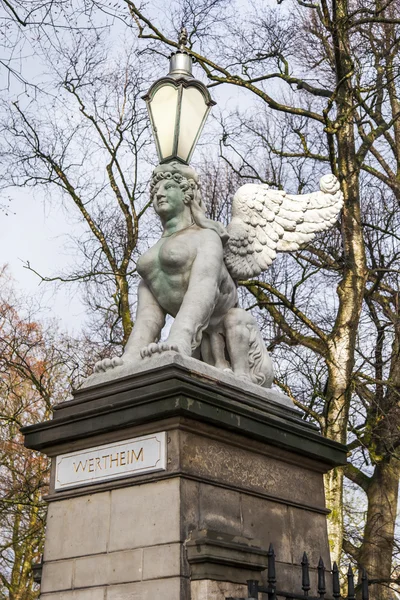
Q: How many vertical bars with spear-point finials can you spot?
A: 6